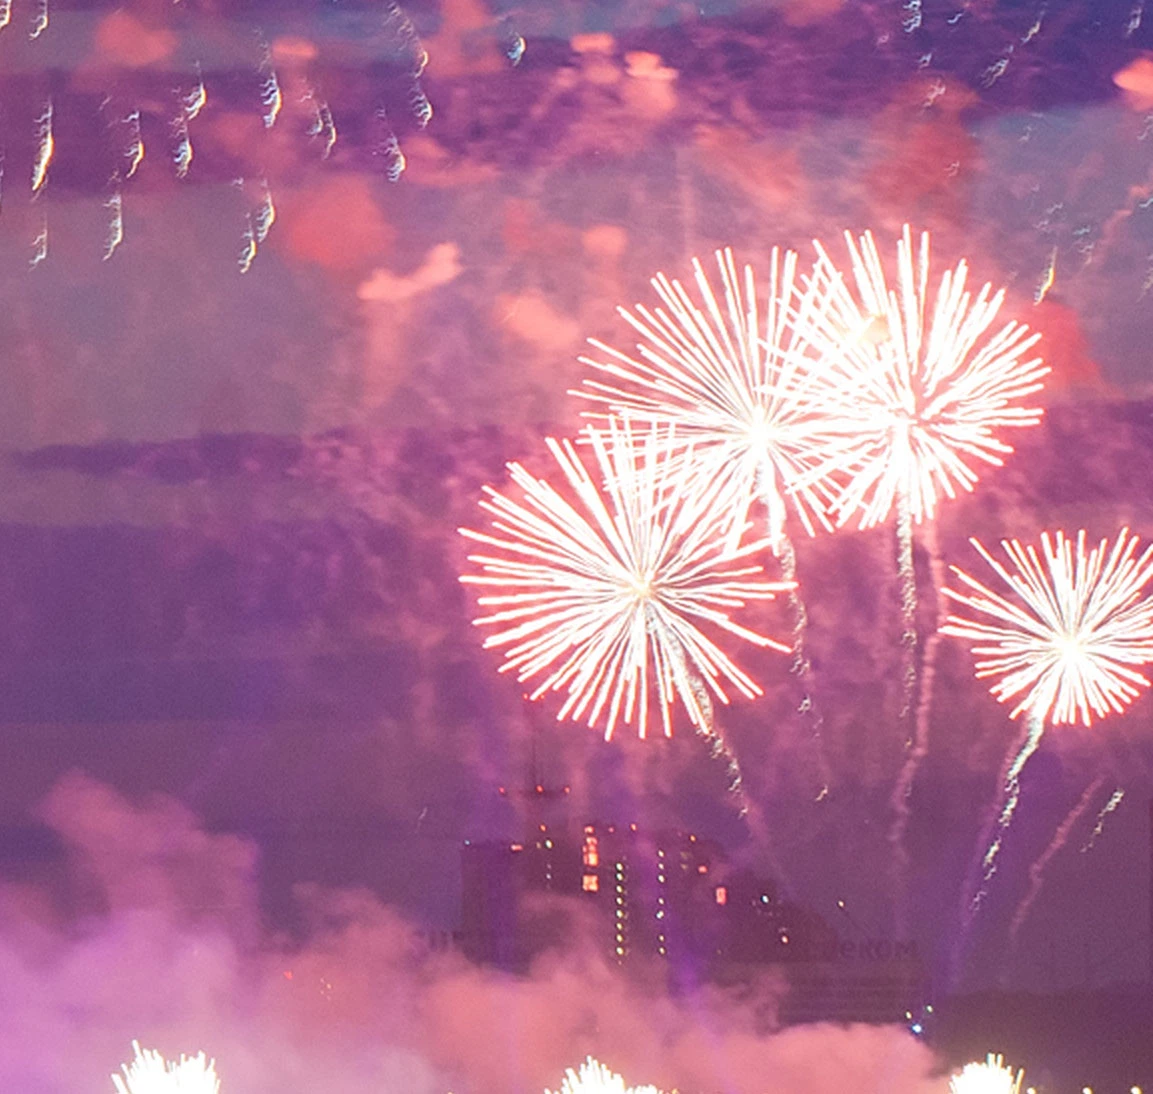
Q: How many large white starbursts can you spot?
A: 4